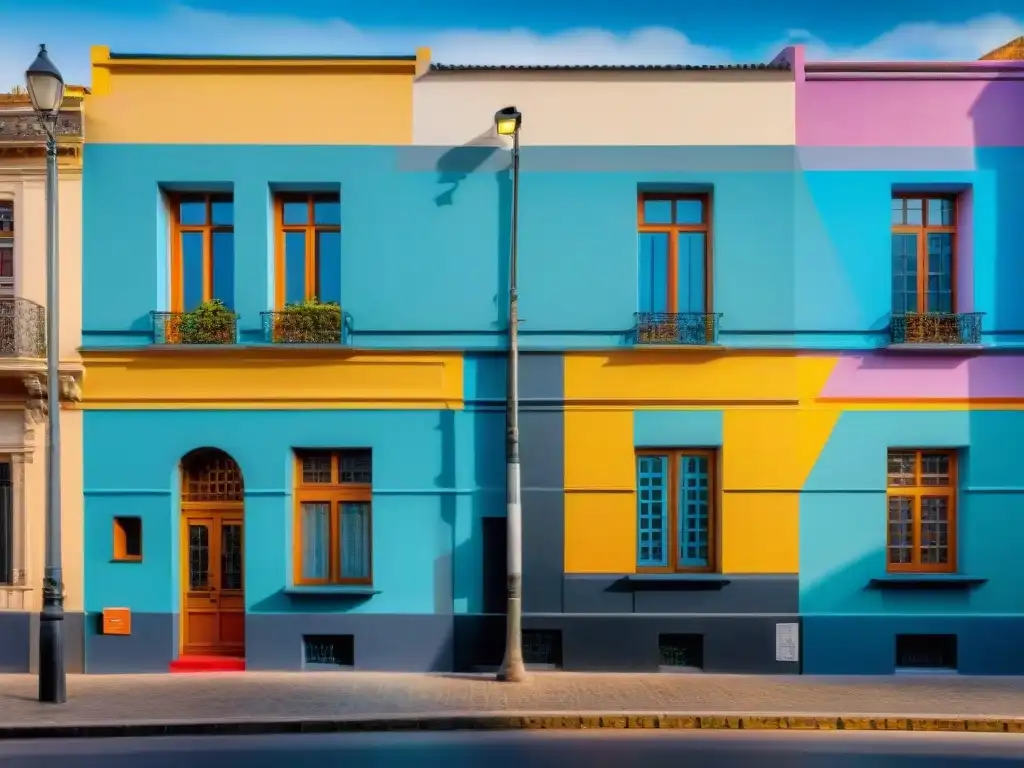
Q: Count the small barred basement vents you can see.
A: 4